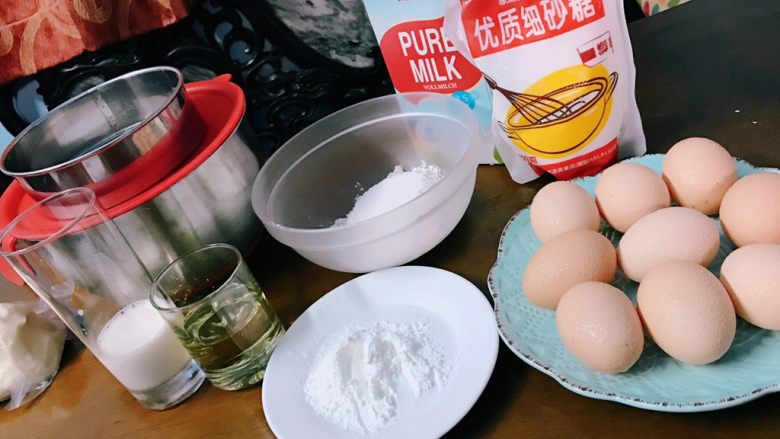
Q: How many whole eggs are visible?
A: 9